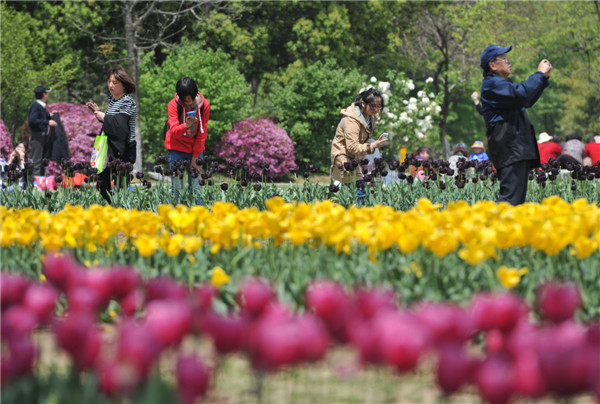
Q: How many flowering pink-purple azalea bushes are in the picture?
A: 3